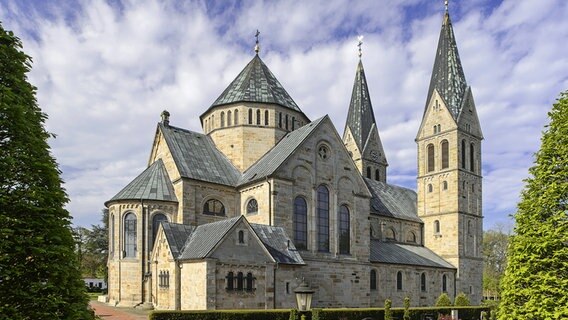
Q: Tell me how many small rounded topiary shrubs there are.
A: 2